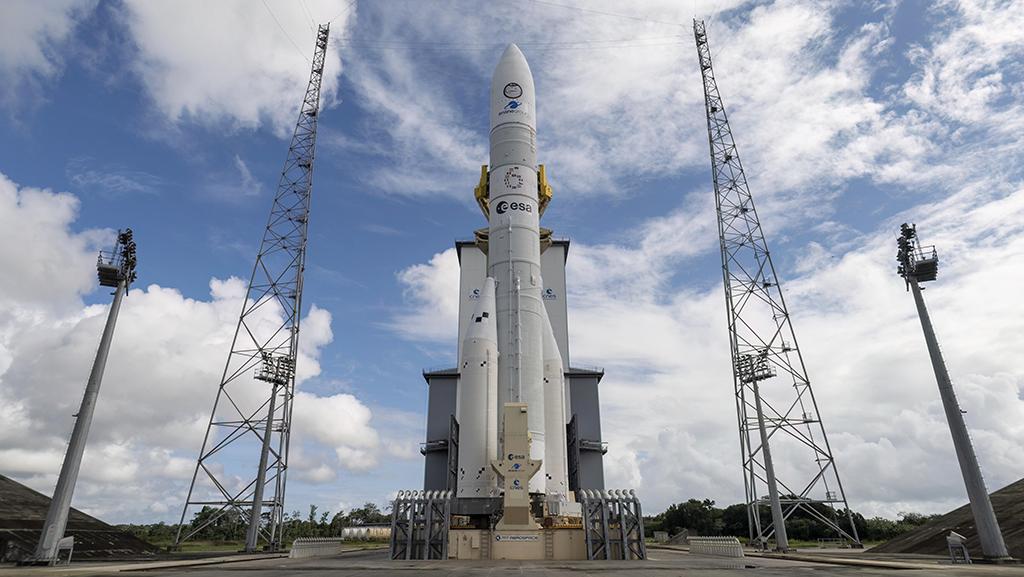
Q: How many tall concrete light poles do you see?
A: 4